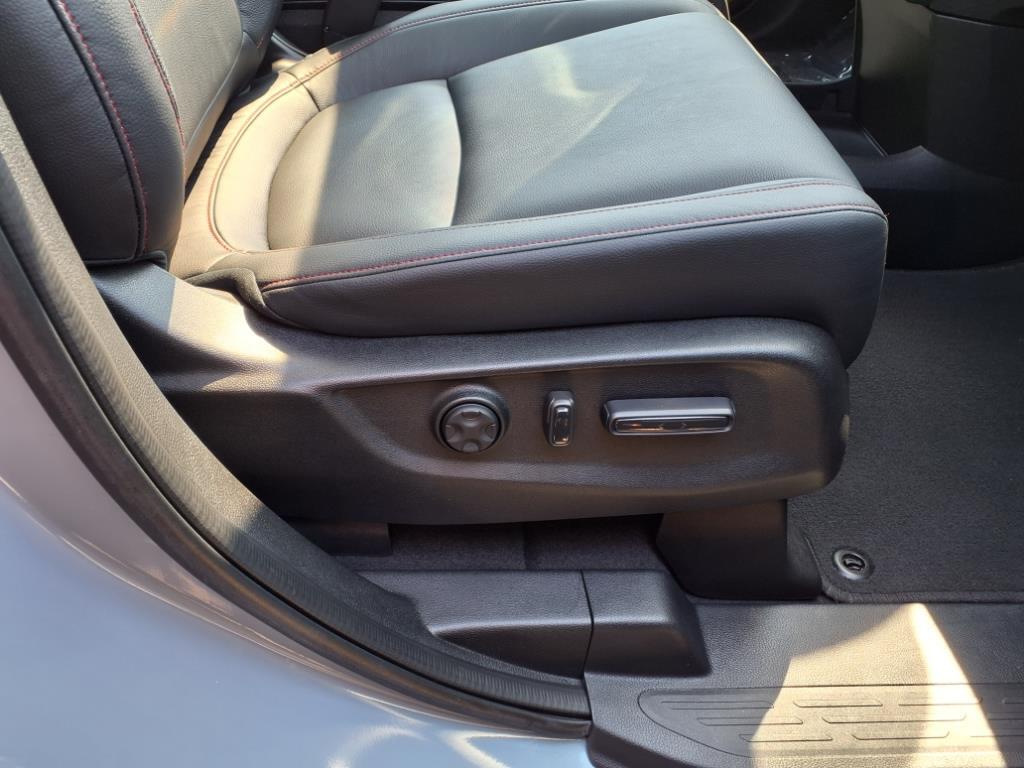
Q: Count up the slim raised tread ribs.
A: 10